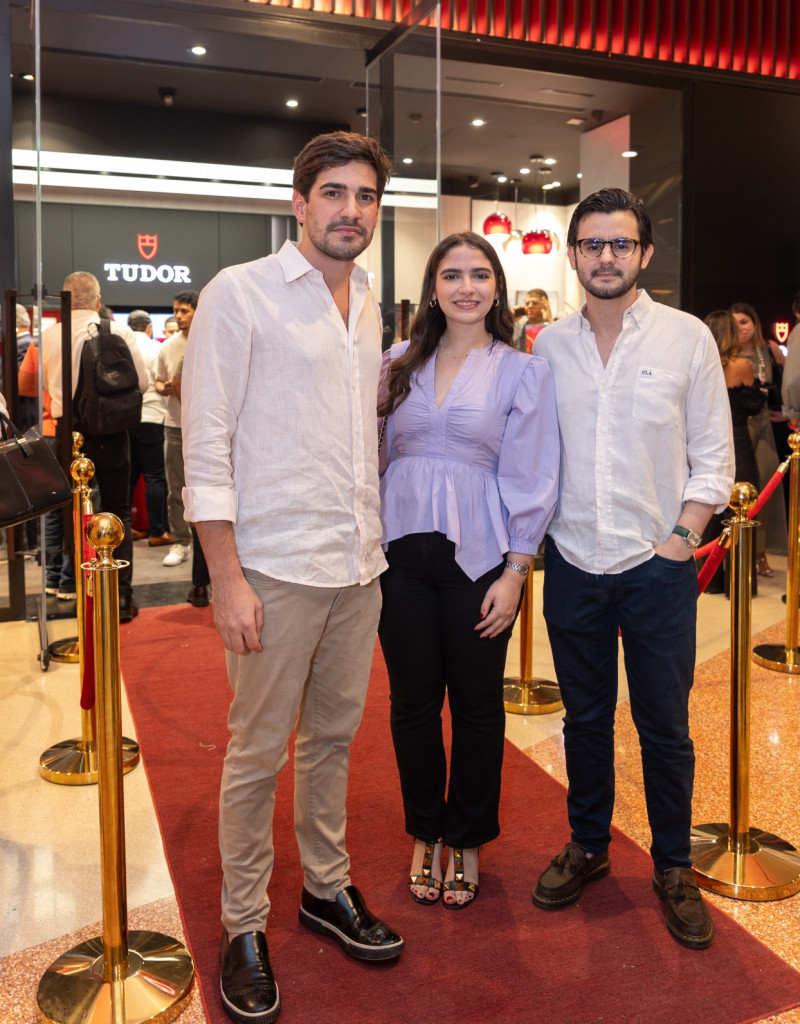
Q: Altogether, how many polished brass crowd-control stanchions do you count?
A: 6